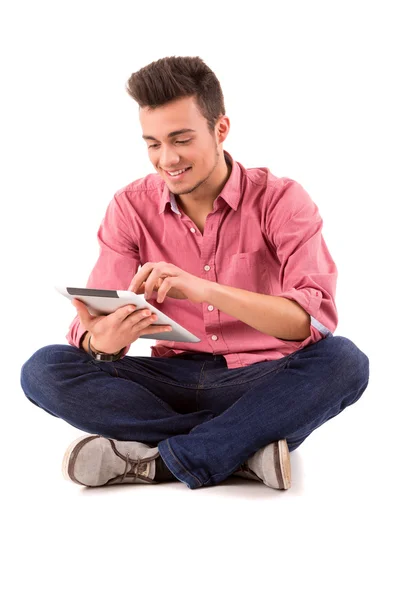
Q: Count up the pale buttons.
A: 4